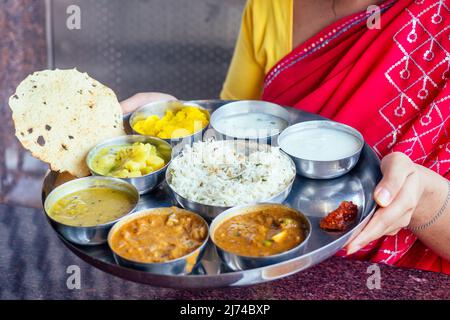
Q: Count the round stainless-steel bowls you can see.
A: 8